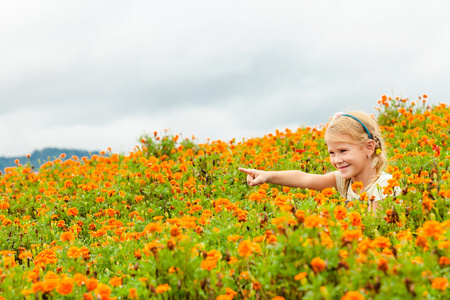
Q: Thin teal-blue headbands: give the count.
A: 1